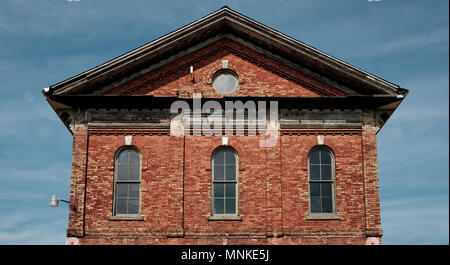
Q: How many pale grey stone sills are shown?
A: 3